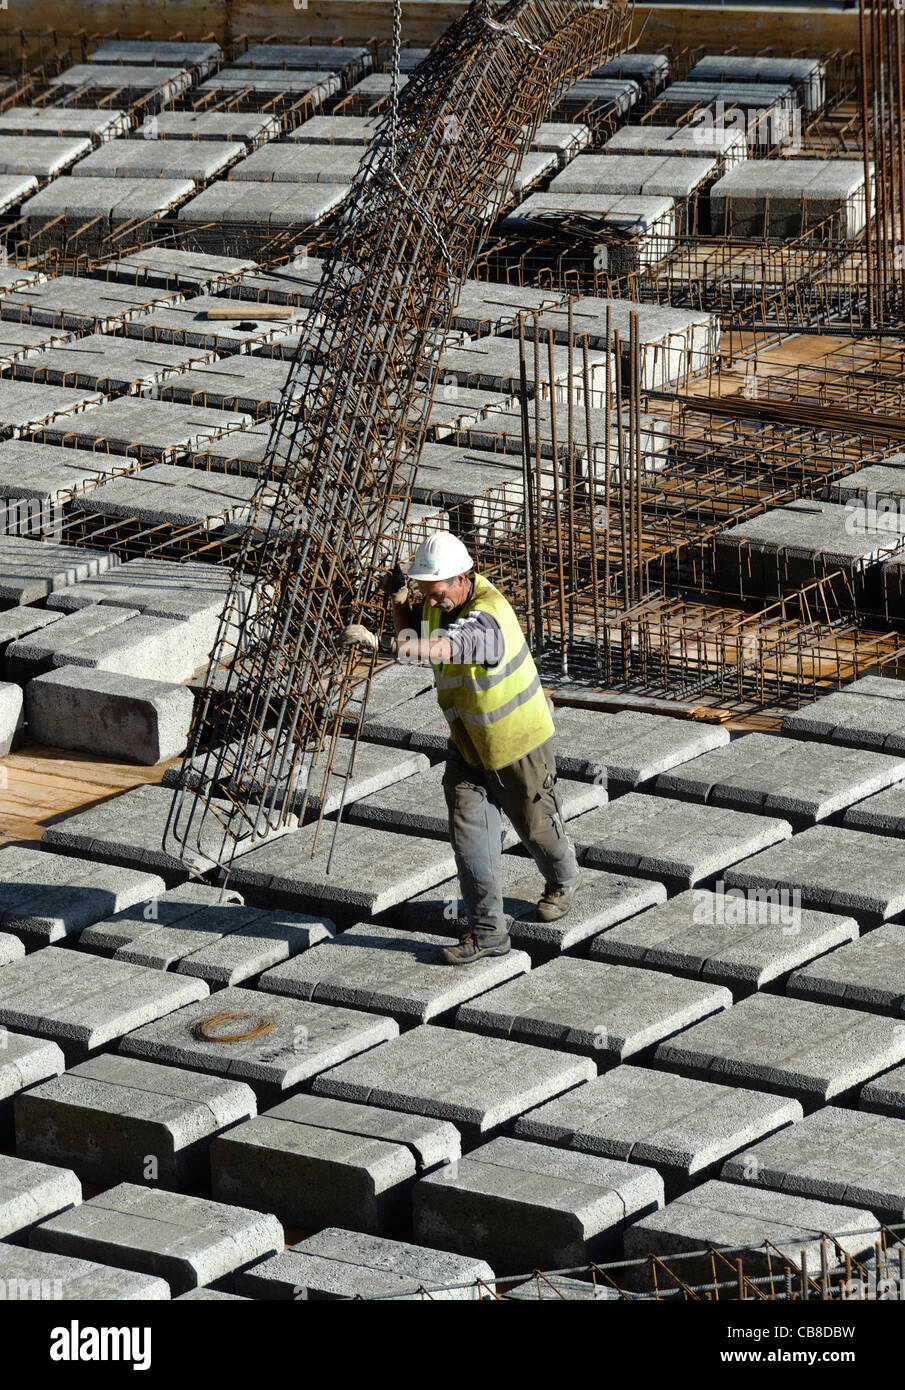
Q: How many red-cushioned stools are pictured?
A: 0